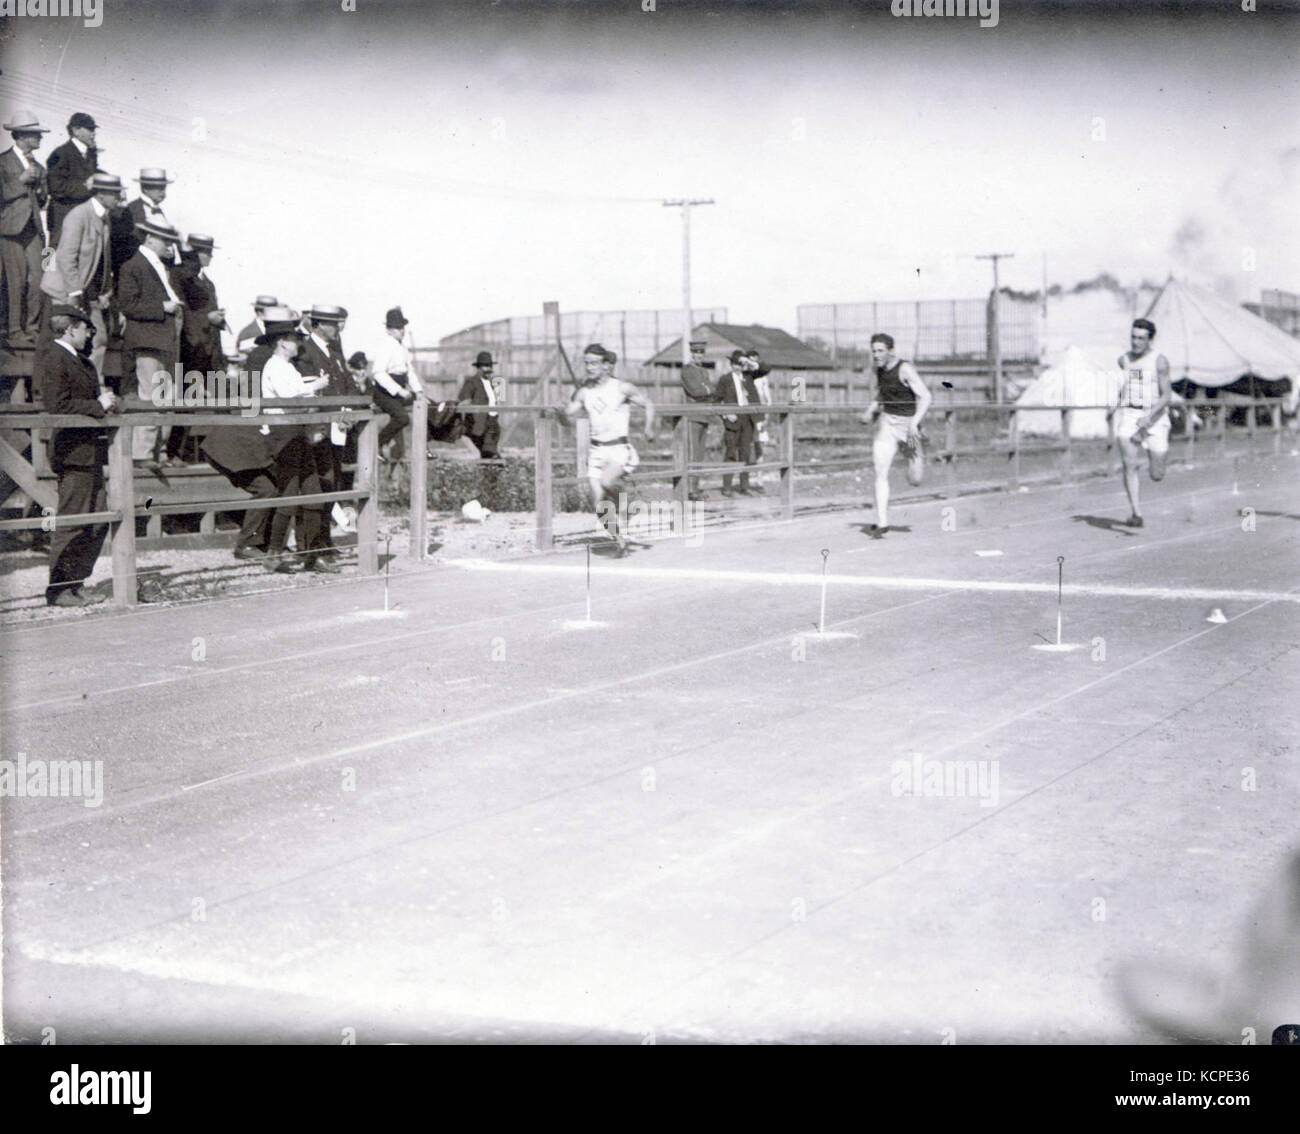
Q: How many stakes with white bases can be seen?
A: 4